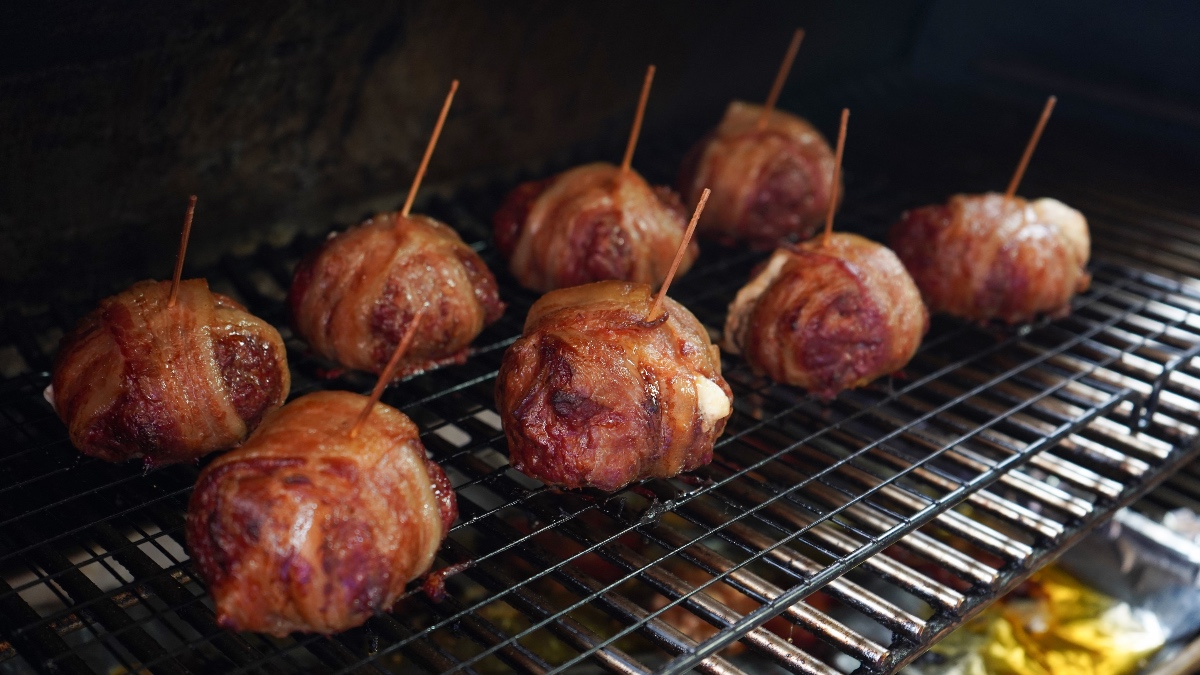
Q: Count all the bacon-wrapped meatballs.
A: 8